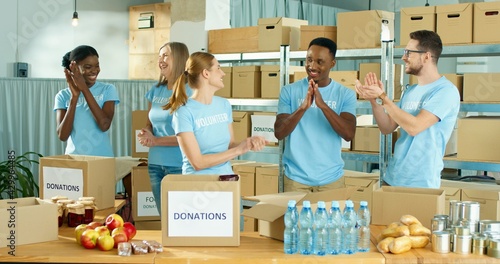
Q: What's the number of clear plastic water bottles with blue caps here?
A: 6